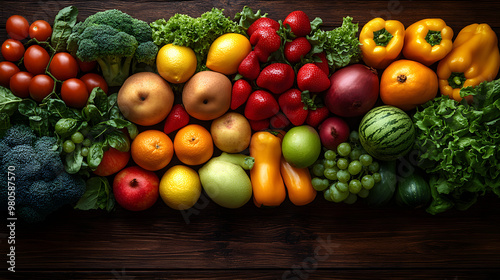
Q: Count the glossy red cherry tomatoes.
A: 11